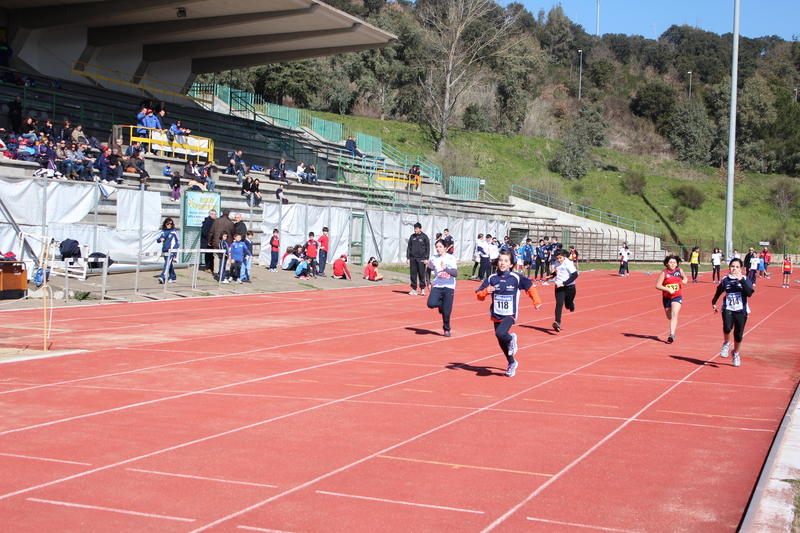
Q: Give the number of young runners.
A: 5